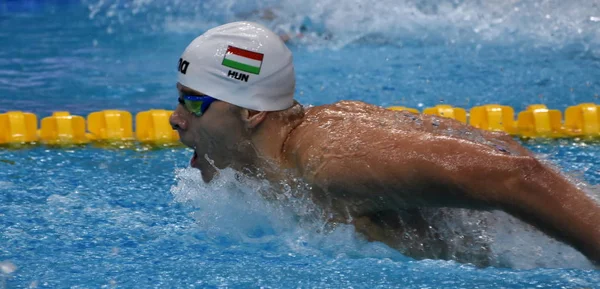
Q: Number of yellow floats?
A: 9